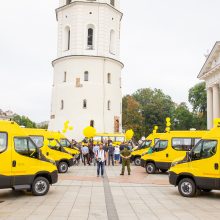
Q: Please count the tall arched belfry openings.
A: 3